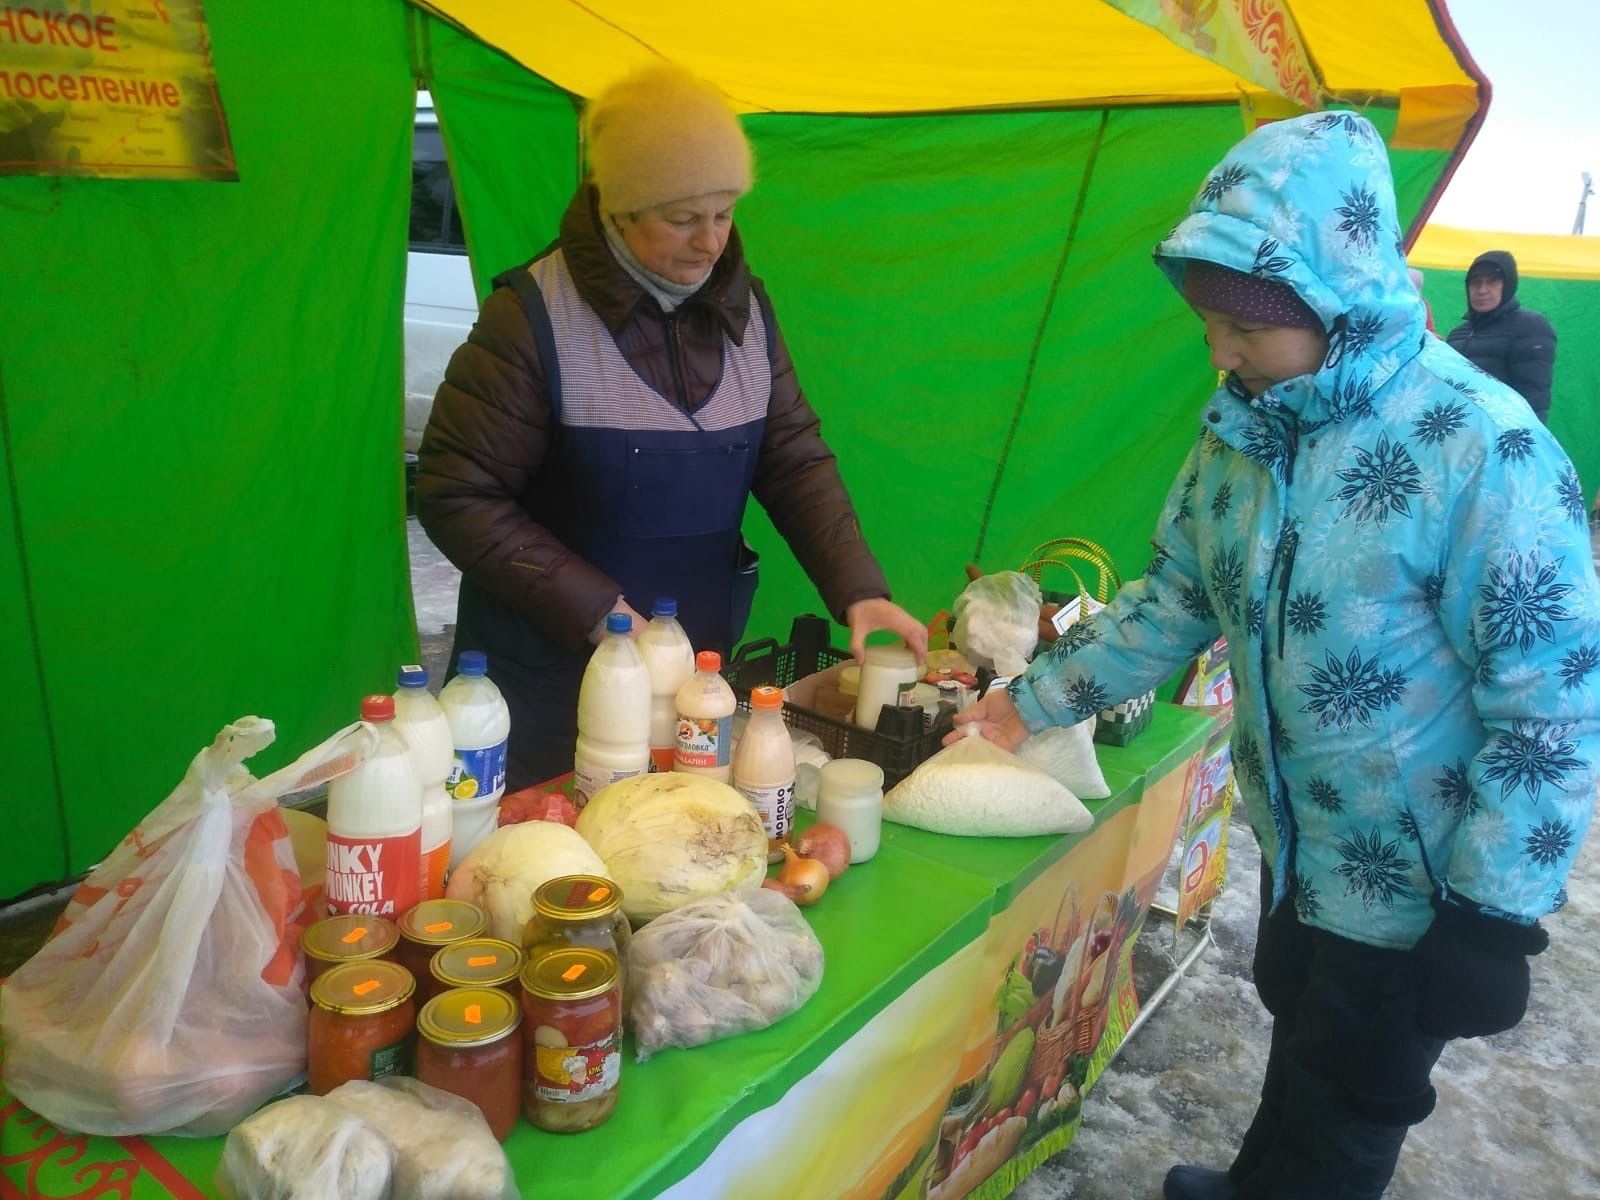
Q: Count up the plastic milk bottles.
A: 7